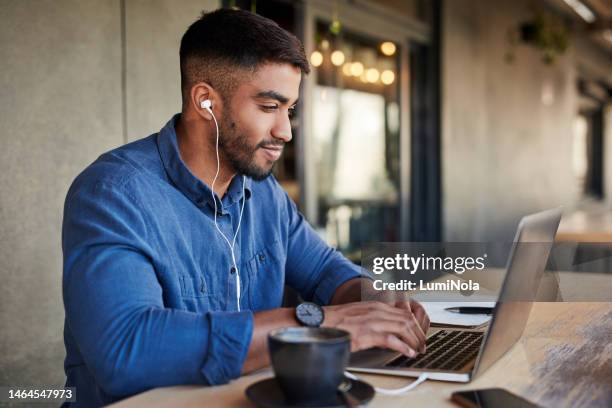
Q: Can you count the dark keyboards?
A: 1